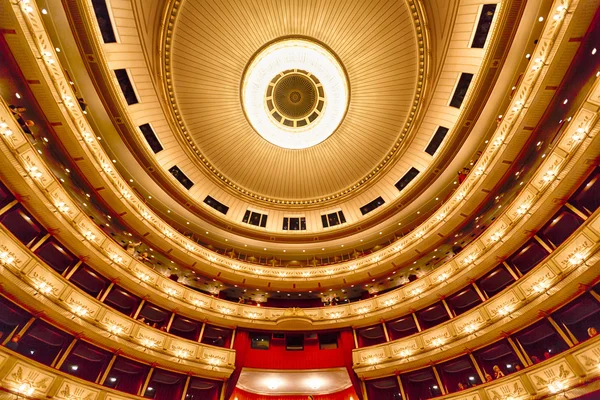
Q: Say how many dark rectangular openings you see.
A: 13